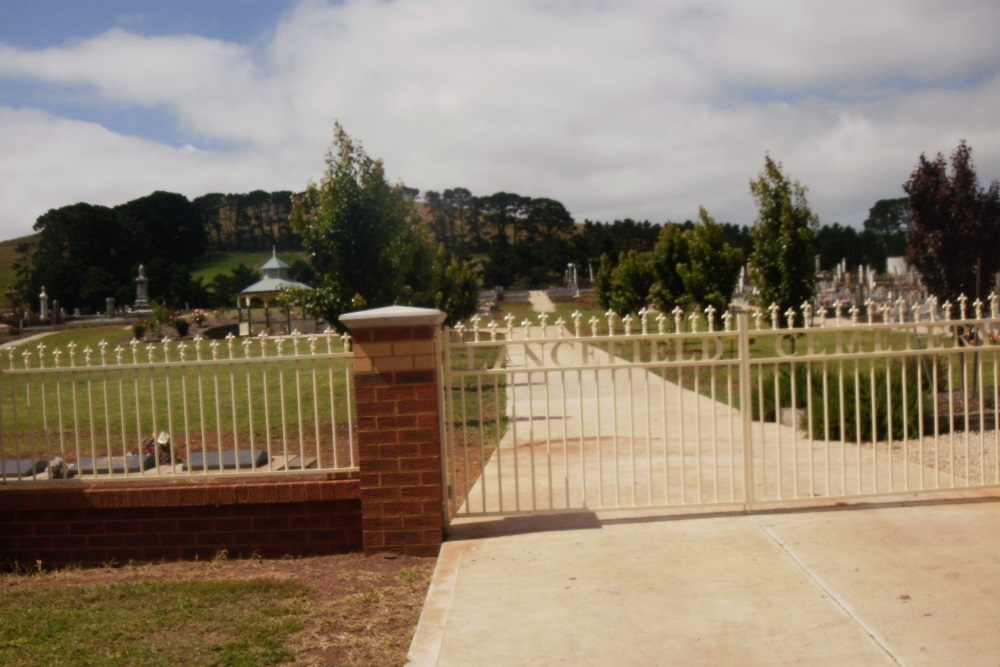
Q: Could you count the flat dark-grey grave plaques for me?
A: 3